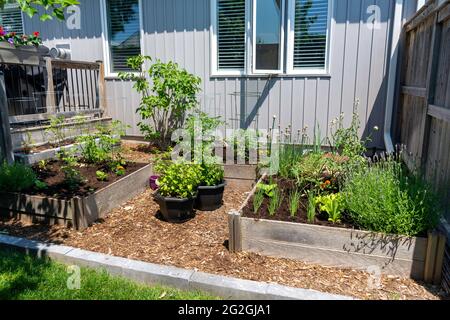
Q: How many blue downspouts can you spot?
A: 0